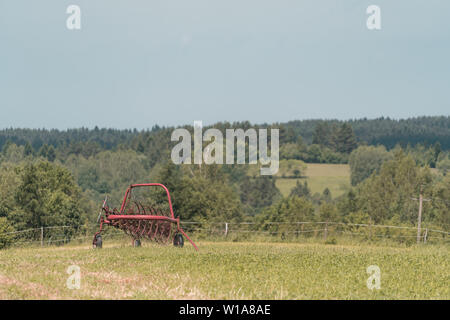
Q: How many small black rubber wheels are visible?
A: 3